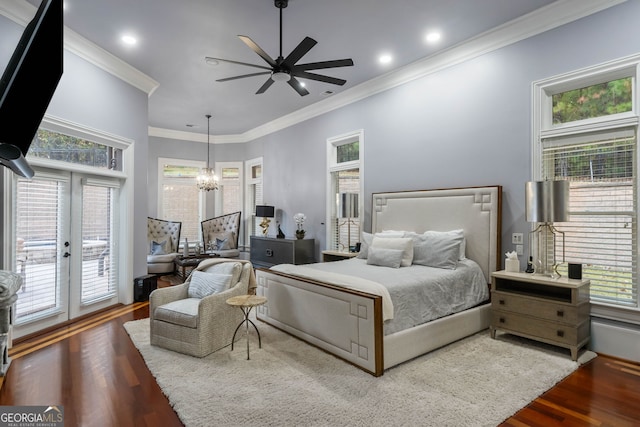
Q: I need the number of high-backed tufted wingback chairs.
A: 2